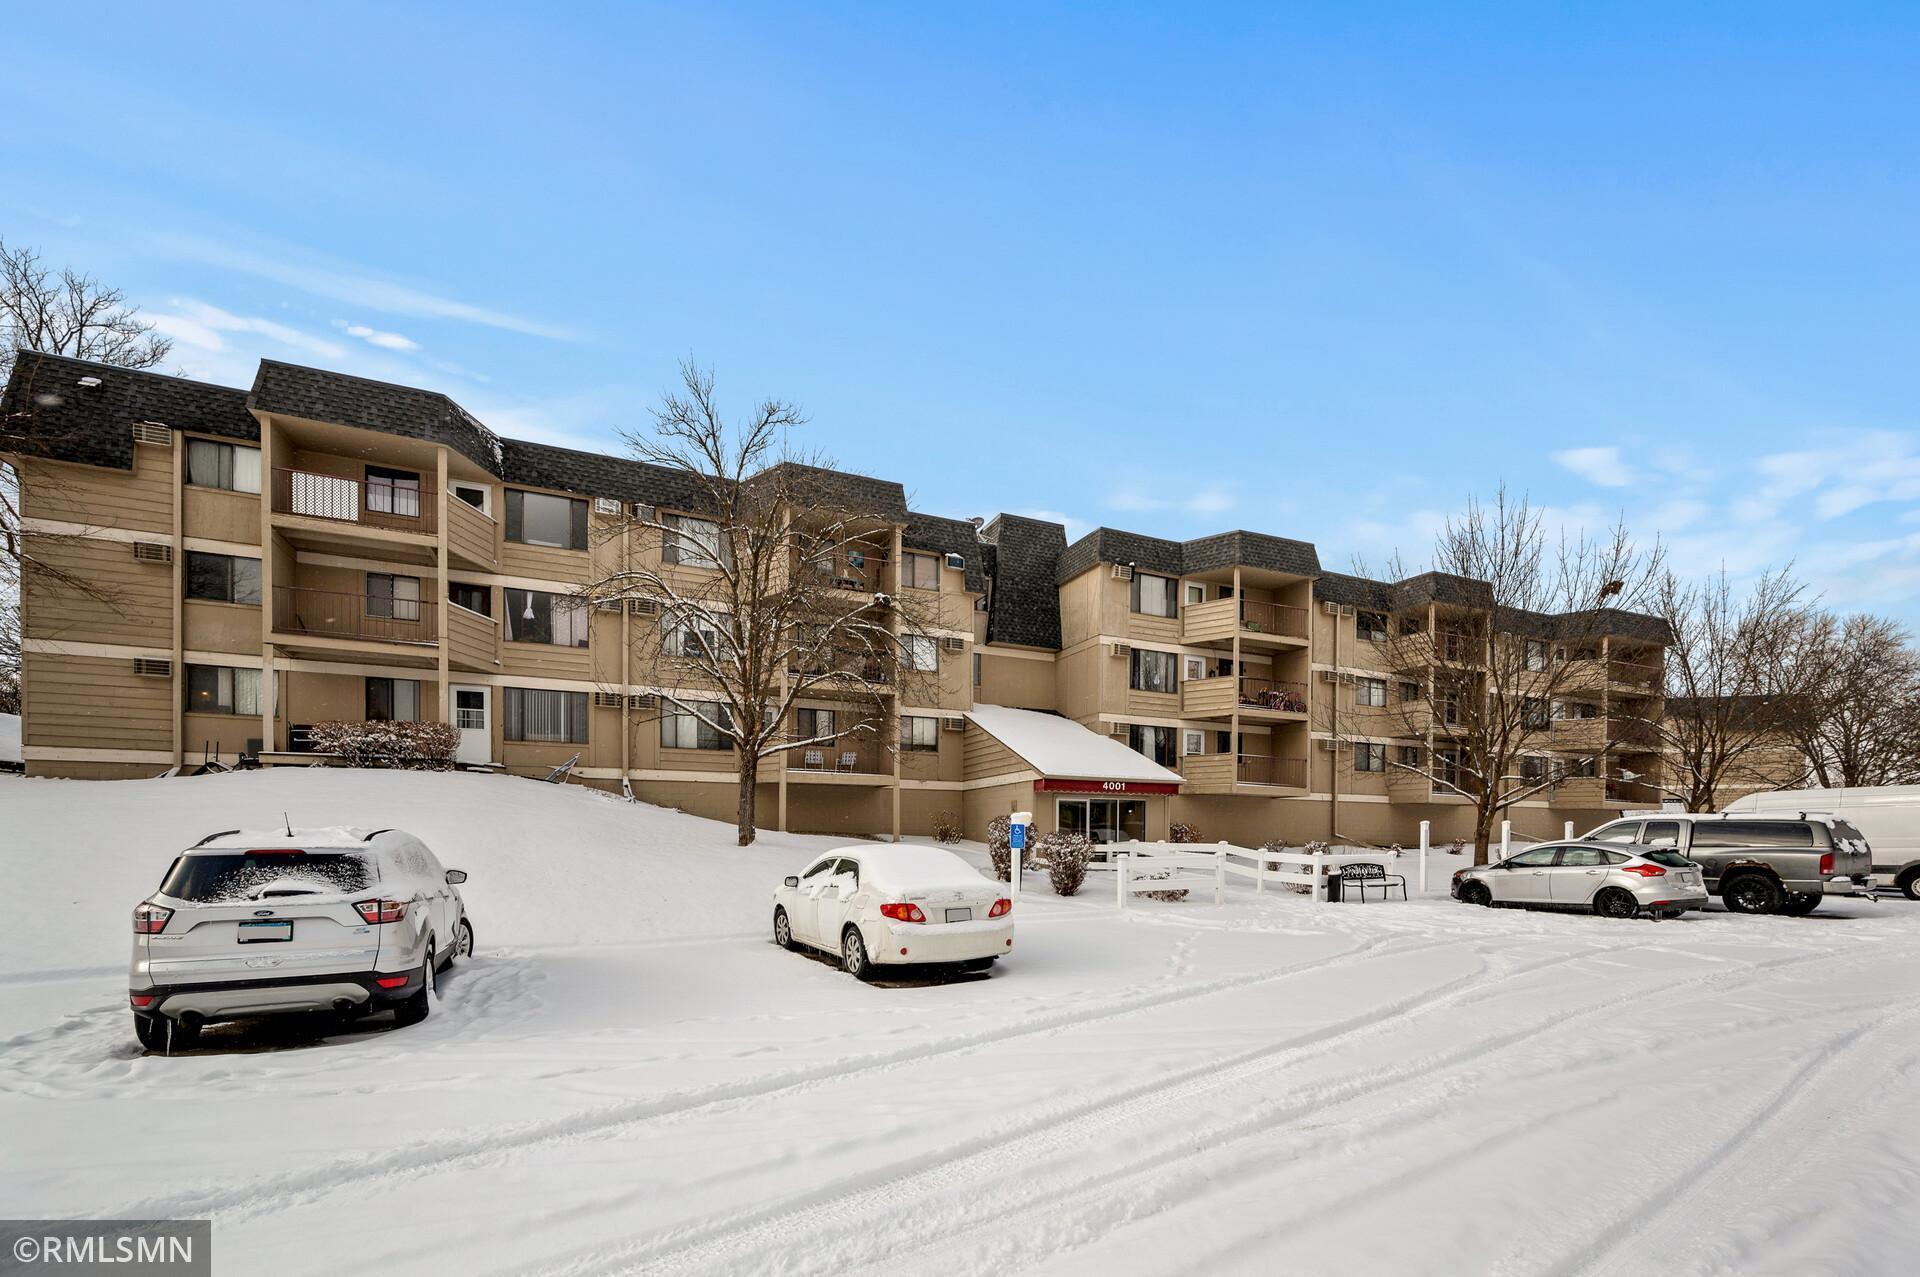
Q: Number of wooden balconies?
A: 14